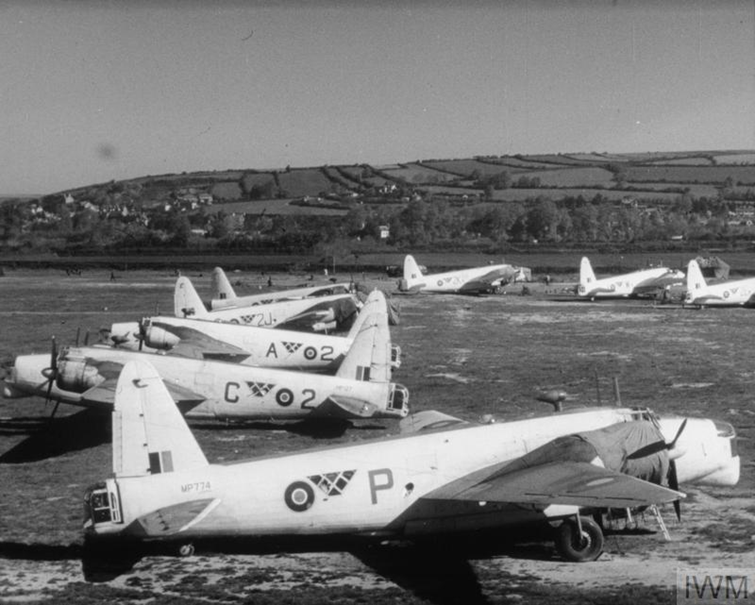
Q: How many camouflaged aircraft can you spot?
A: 0